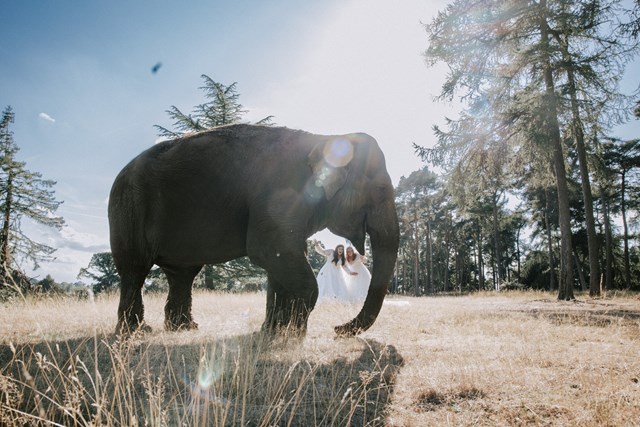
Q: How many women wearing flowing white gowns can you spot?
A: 2